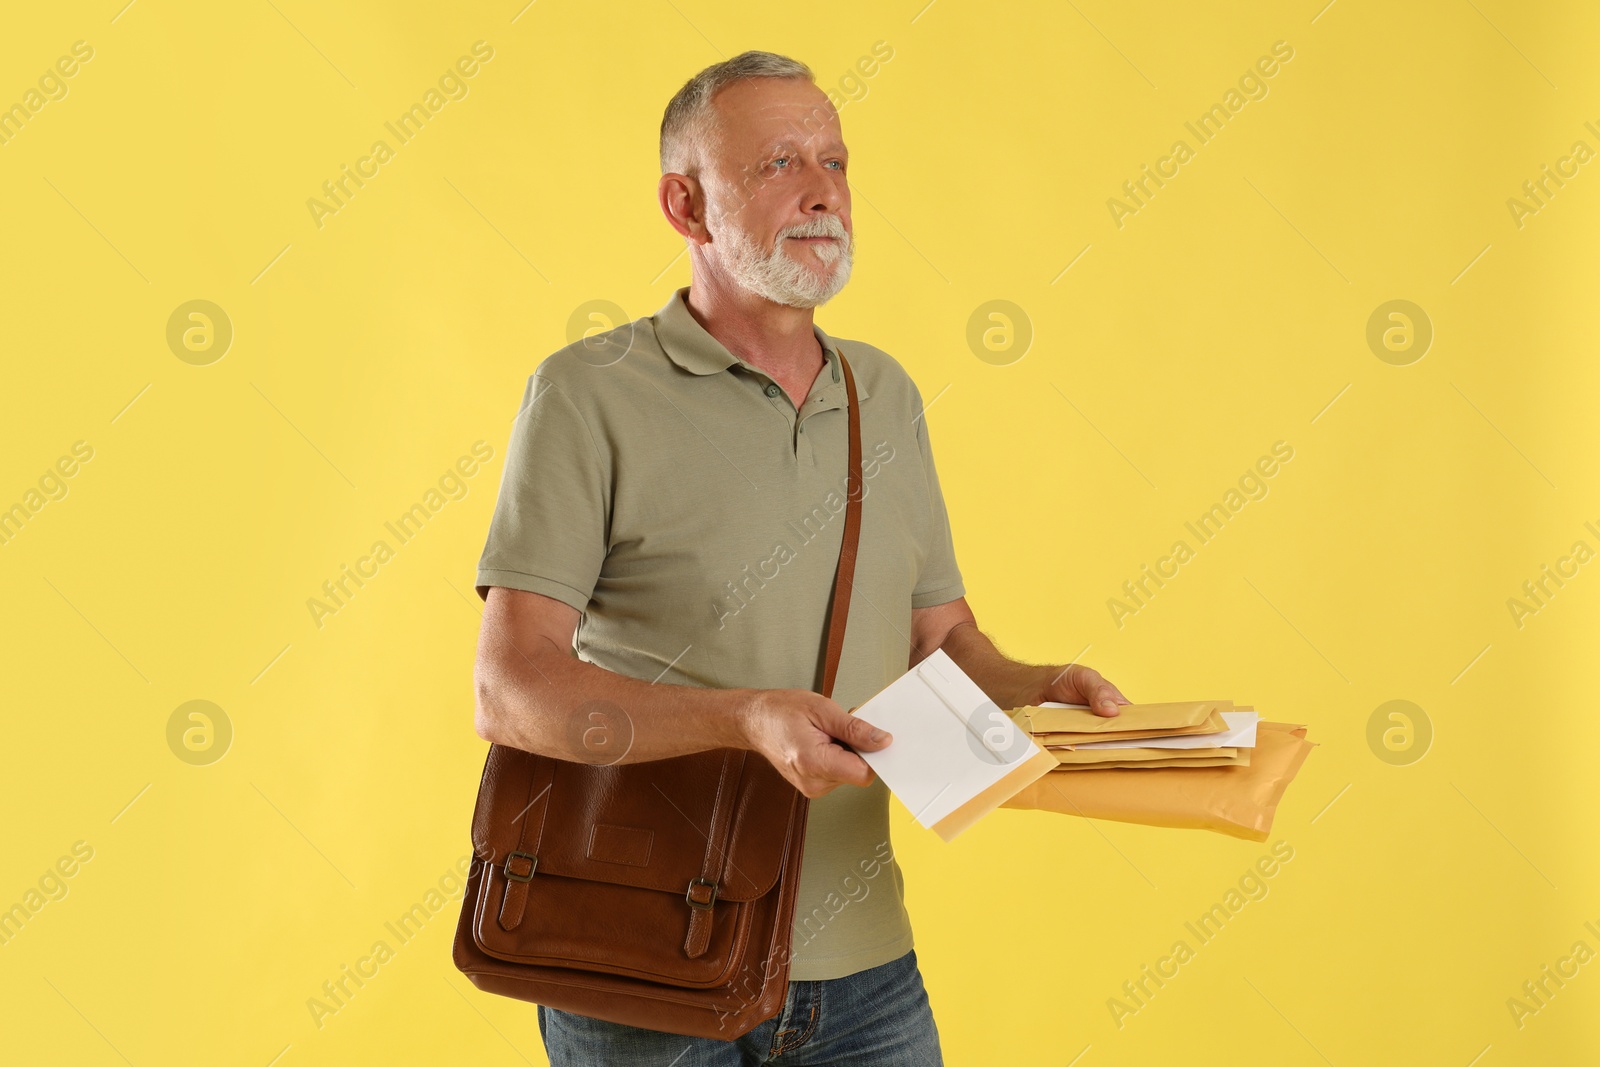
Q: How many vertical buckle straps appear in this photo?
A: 2